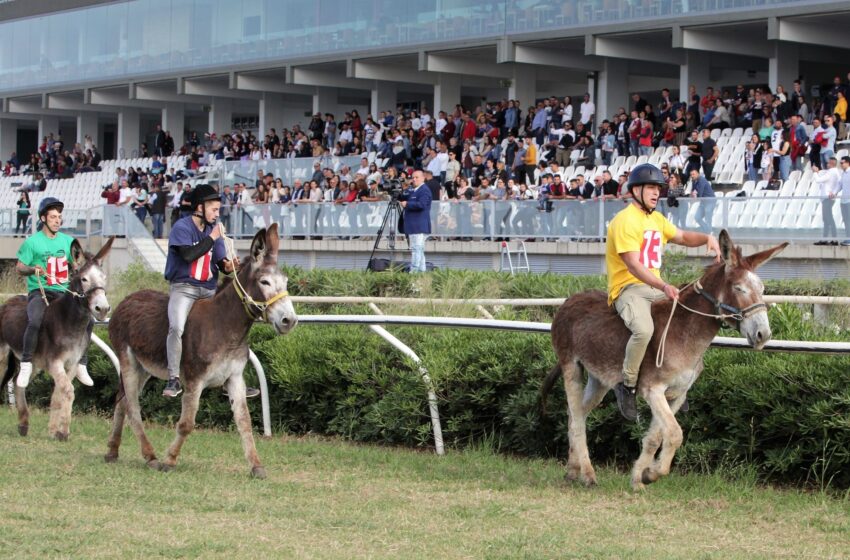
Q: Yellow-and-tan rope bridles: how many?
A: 1